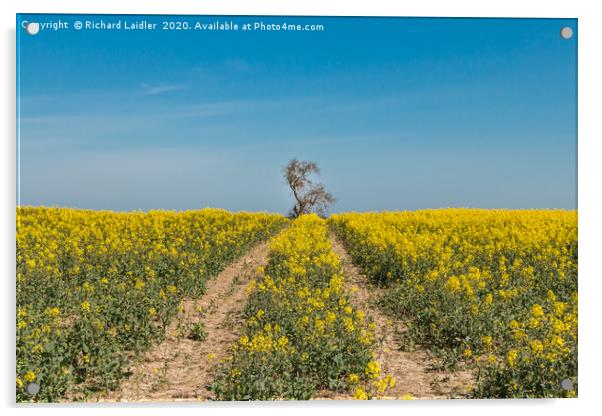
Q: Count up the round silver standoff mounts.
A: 4